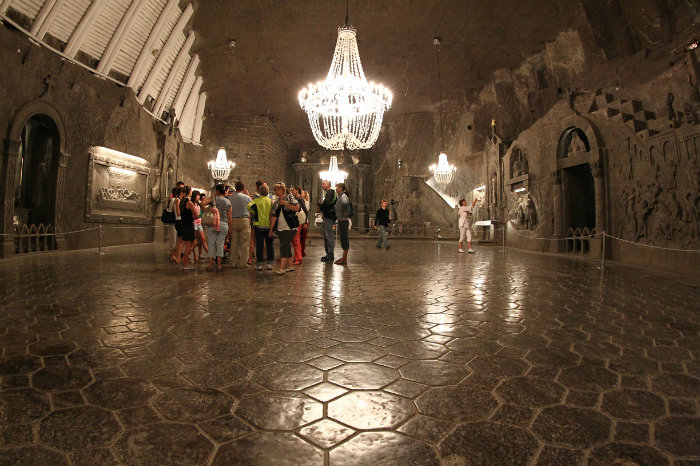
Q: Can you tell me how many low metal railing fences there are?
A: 2